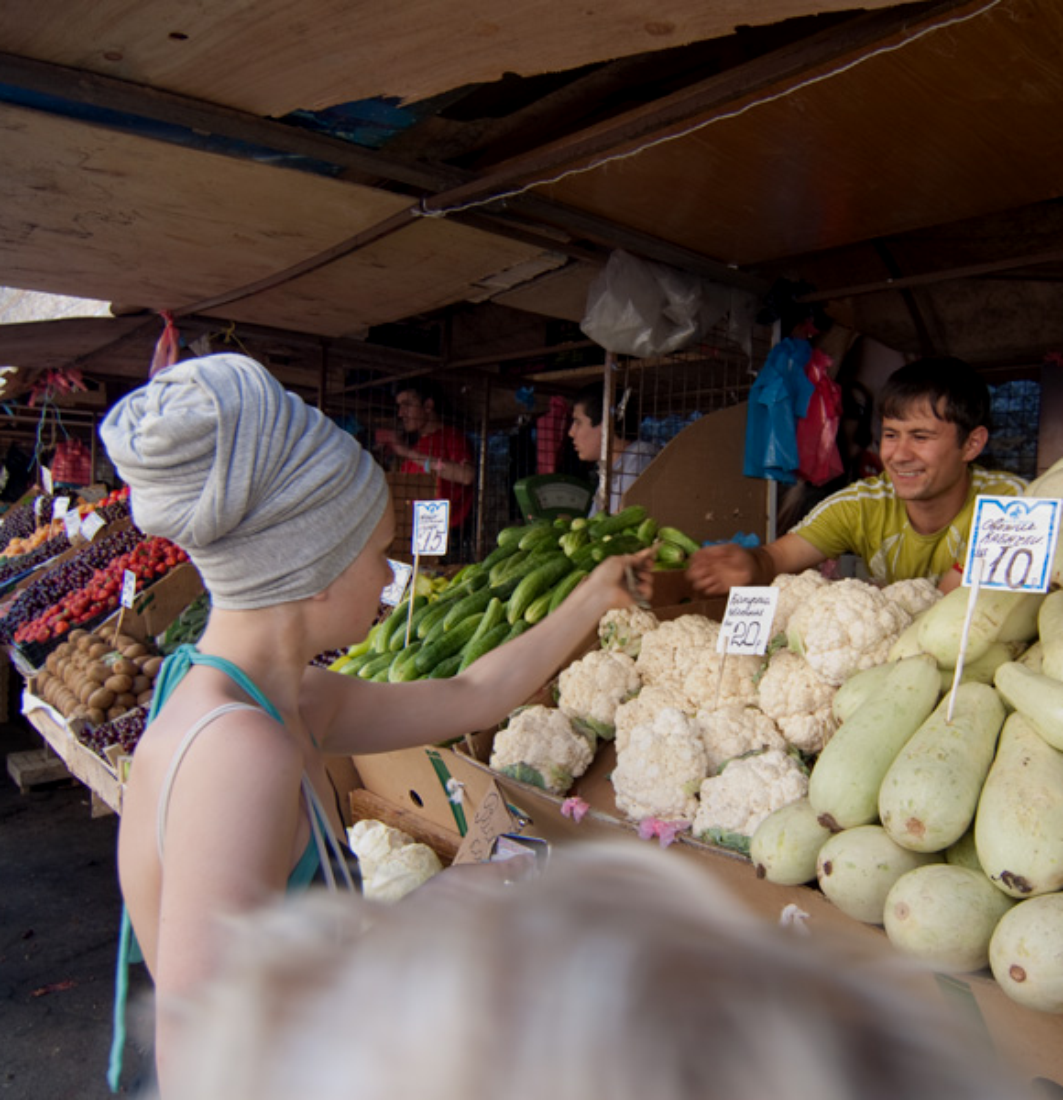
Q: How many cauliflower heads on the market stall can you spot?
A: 13